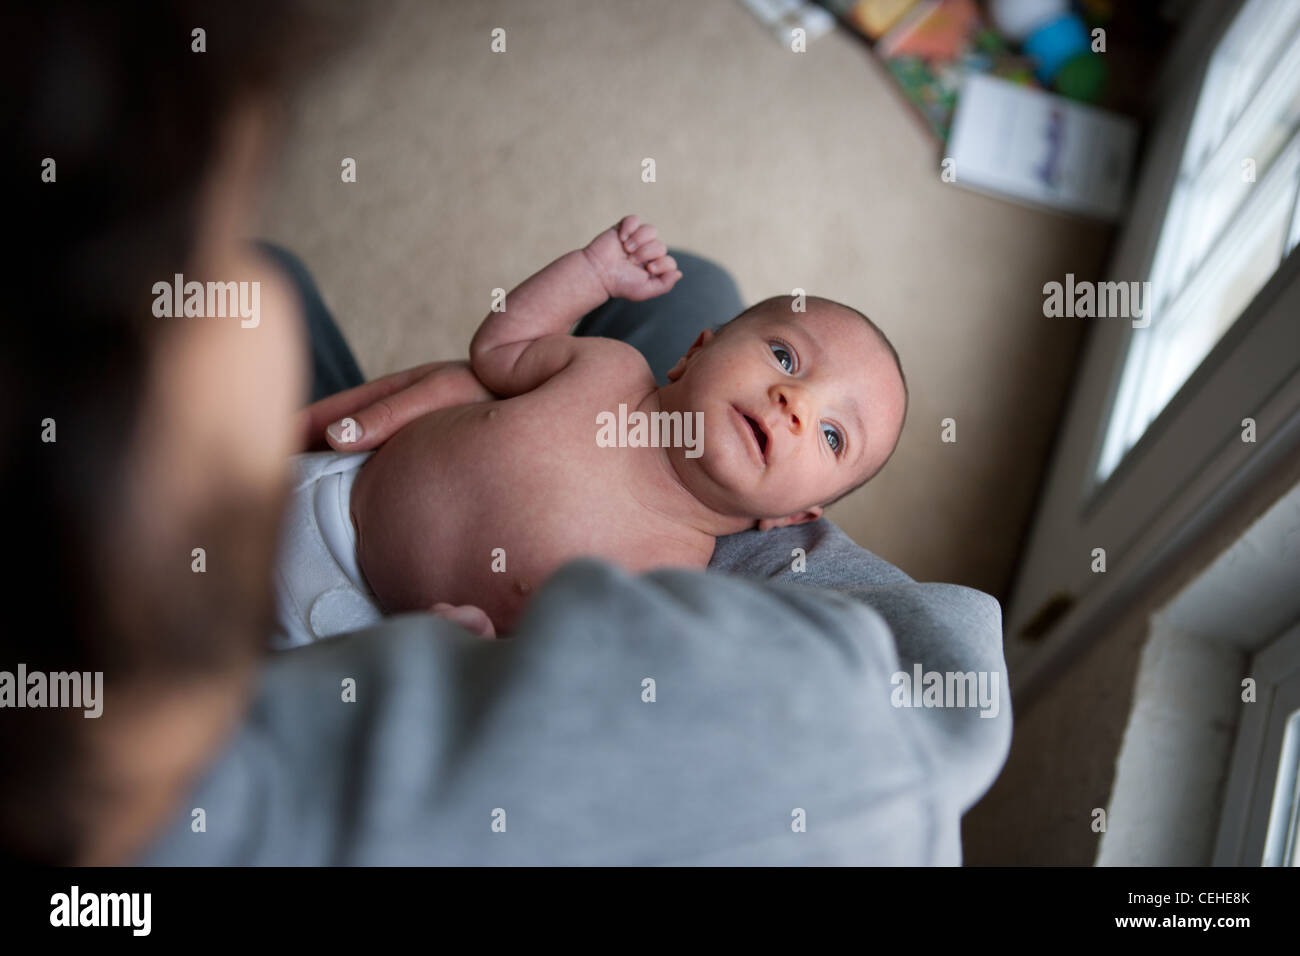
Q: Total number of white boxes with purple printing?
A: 1